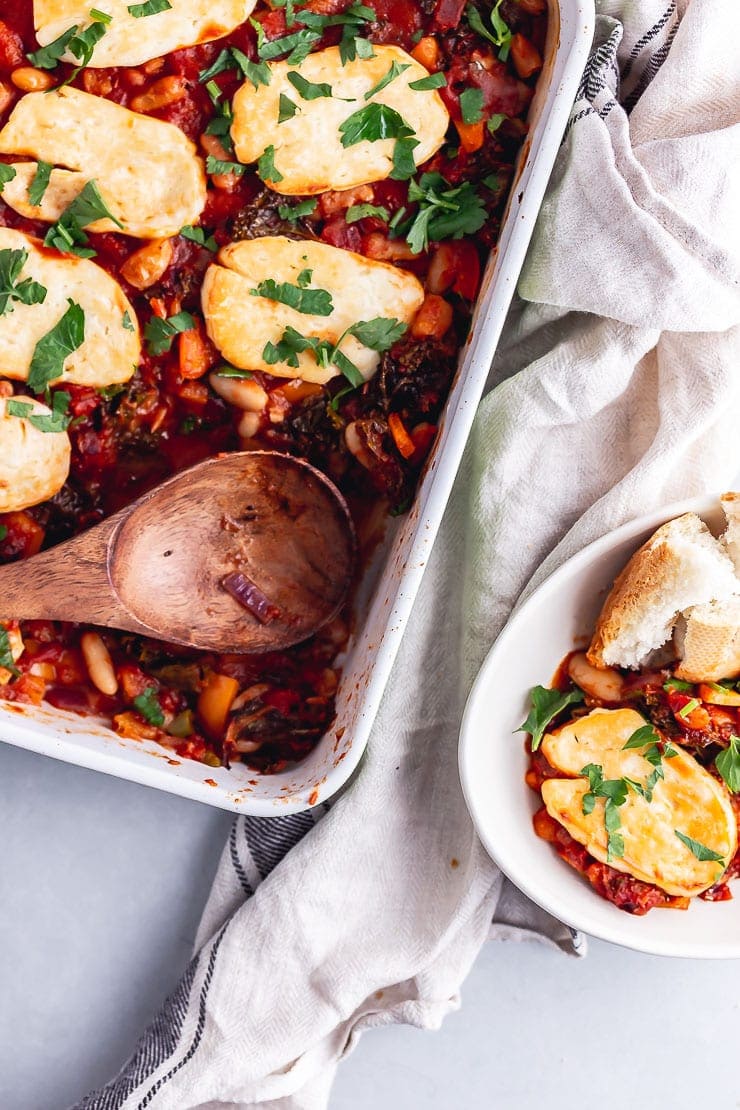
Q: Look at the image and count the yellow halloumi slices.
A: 7